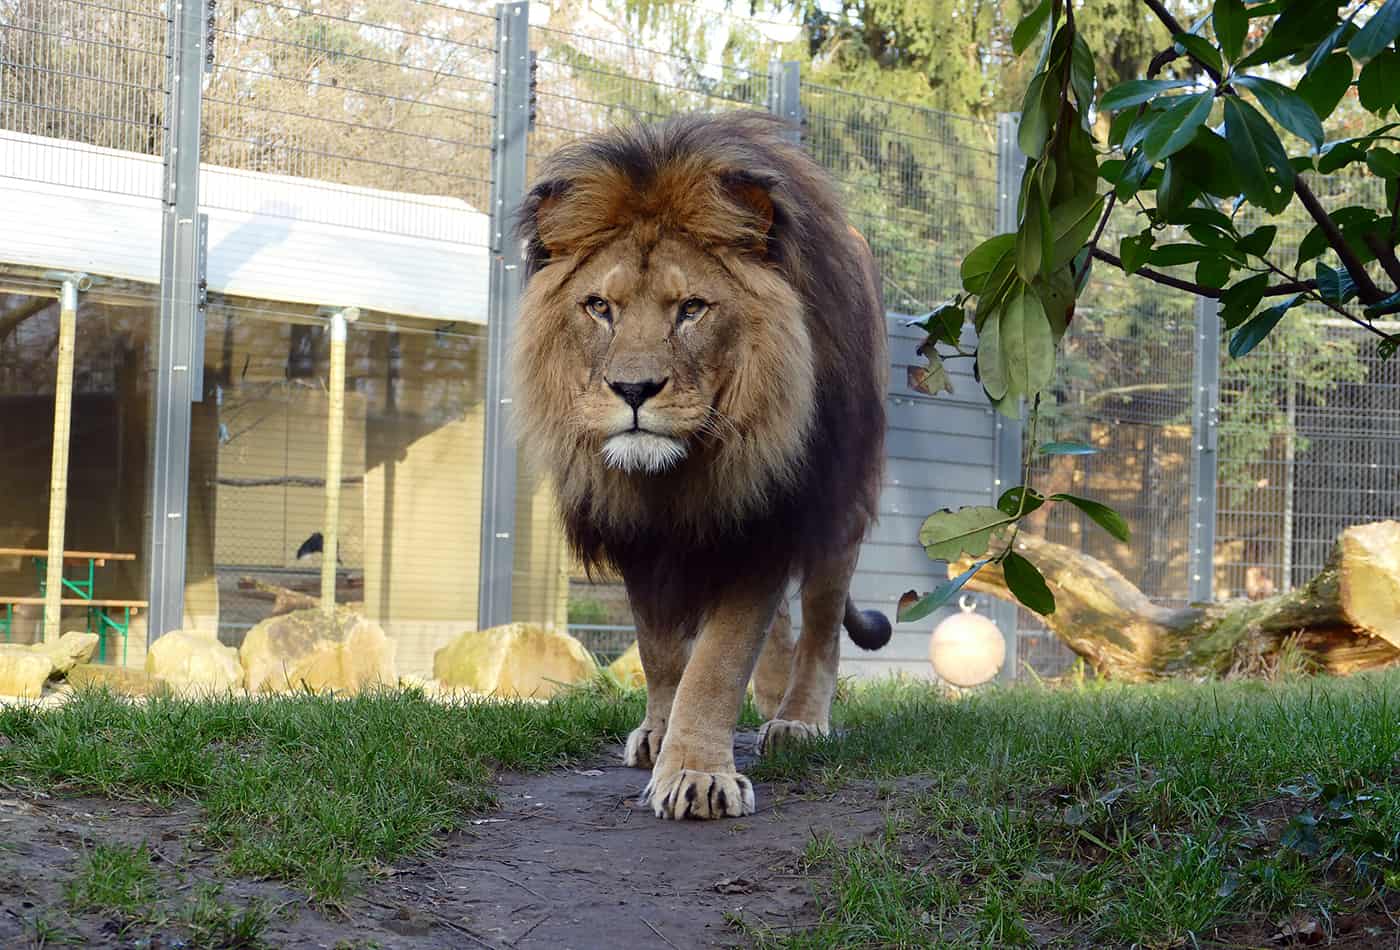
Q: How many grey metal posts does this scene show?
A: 5